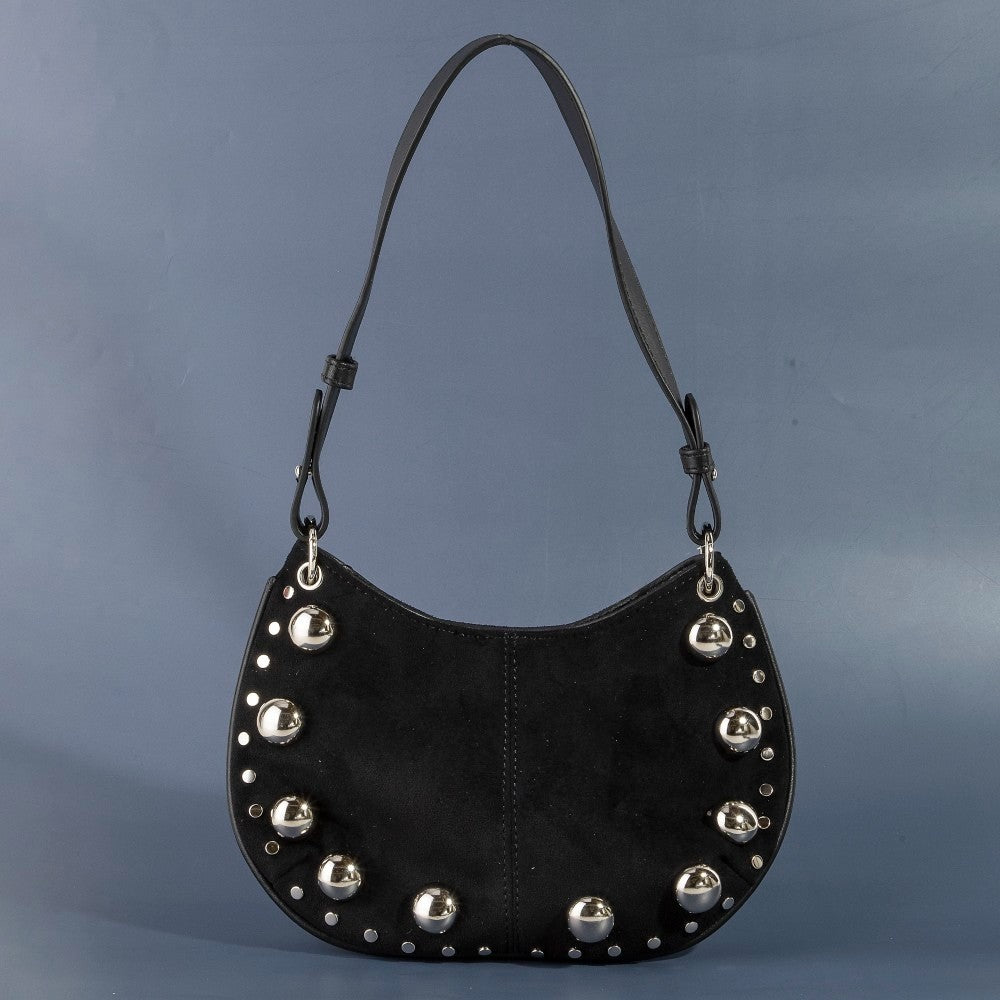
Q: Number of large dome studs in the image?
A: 10